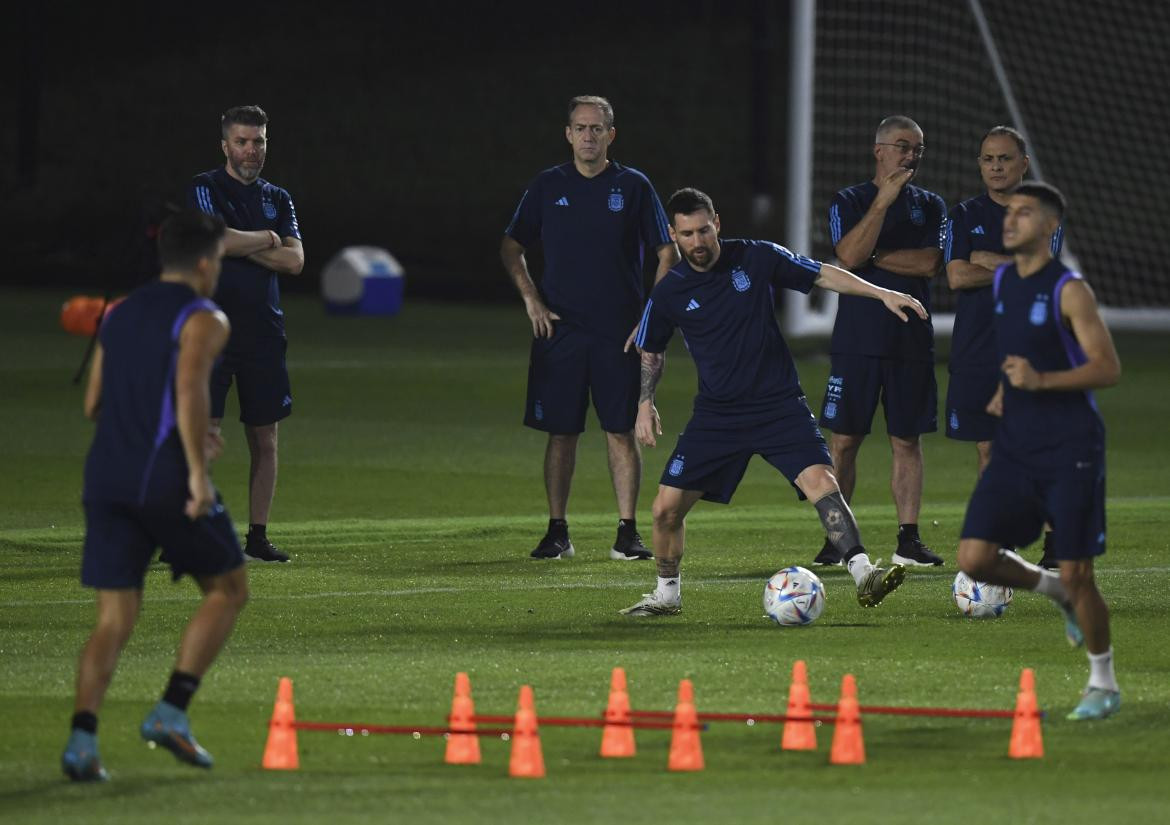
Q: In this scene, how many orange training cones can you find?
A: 8